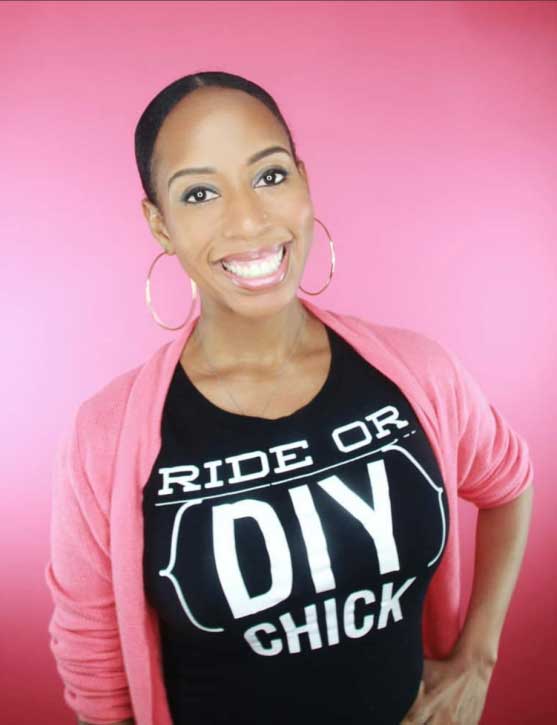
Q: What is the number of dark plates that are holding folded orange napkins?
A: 0